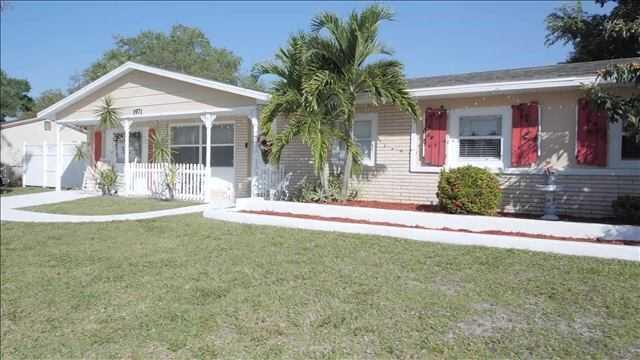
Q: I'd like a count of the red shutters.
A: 5